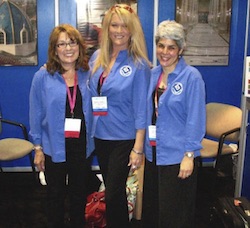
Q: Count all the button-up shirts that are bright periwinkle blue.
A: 3